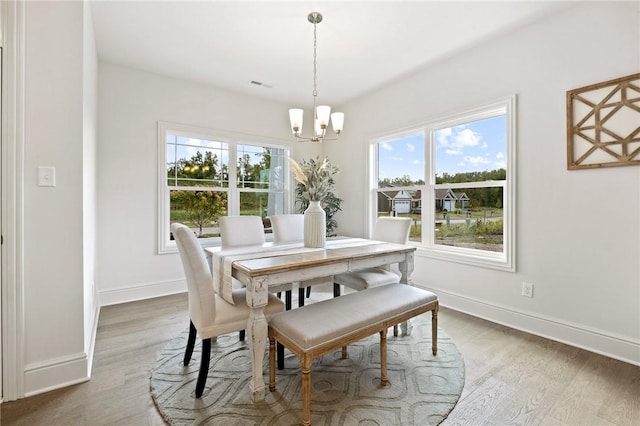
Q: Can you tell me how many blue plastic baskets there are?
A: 0